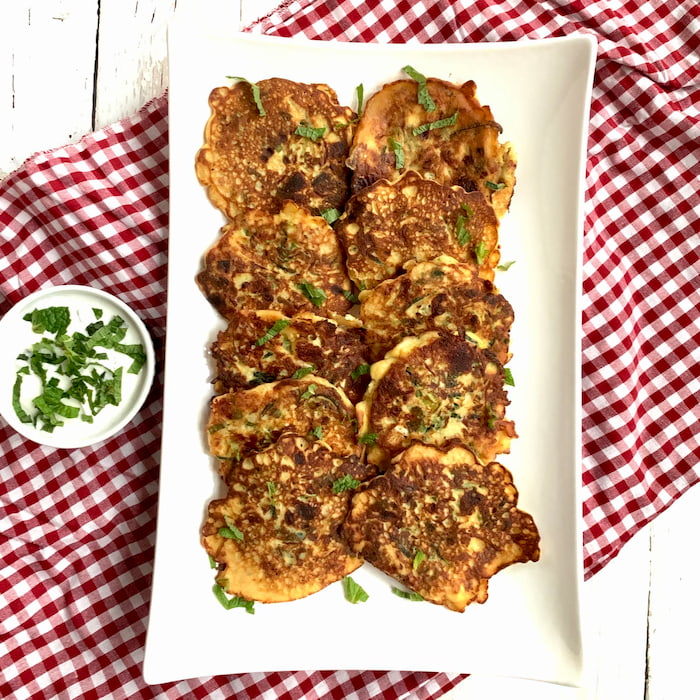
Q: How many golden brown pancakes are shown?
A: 10